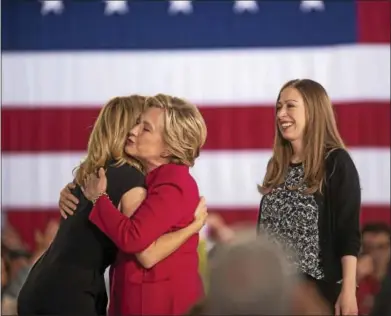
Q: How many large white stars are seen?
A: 5